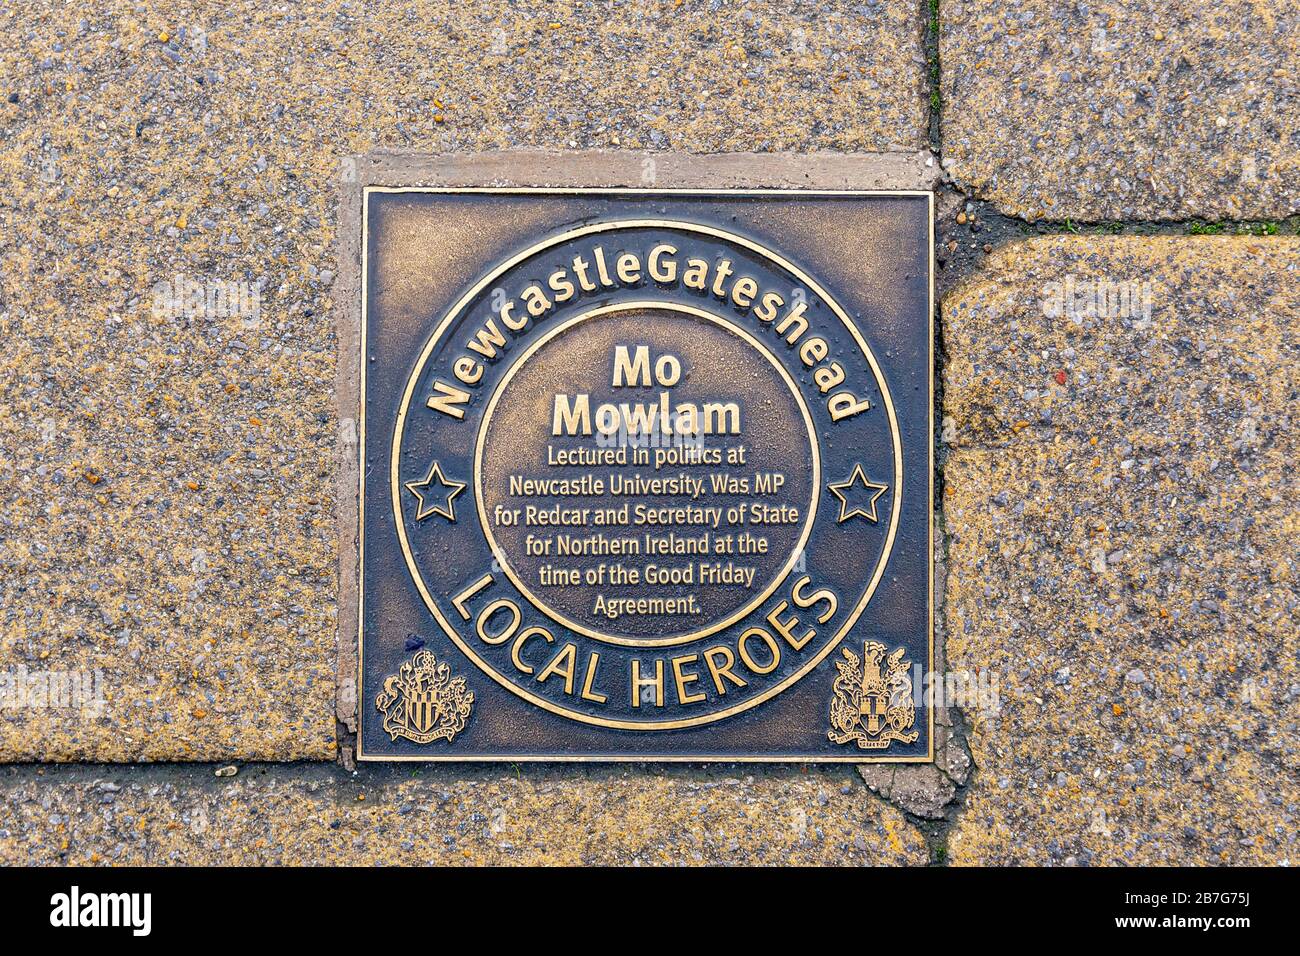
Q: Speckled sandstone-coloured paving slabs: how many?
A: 4